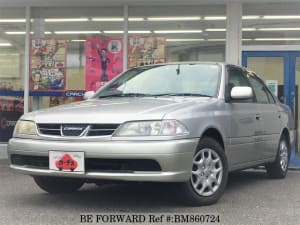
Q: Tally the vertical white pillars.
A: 3